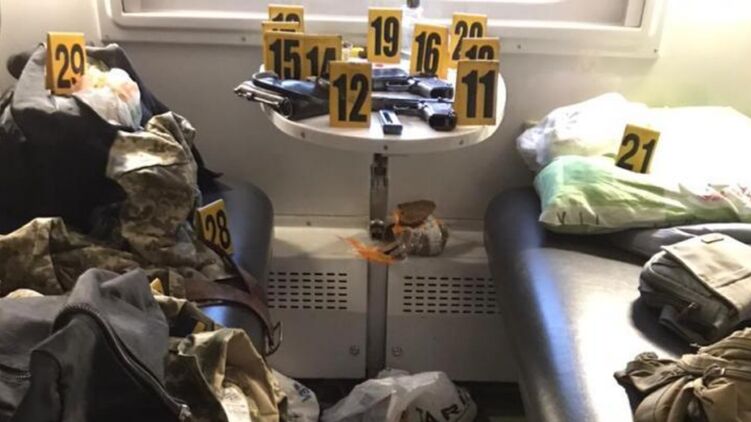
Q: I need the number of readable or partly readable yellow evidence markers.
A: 13